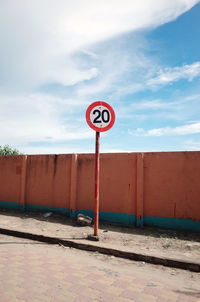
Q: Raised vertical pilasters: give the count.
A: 3